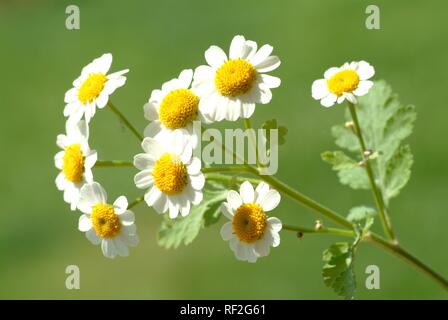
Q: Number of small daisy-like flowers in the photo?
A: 8